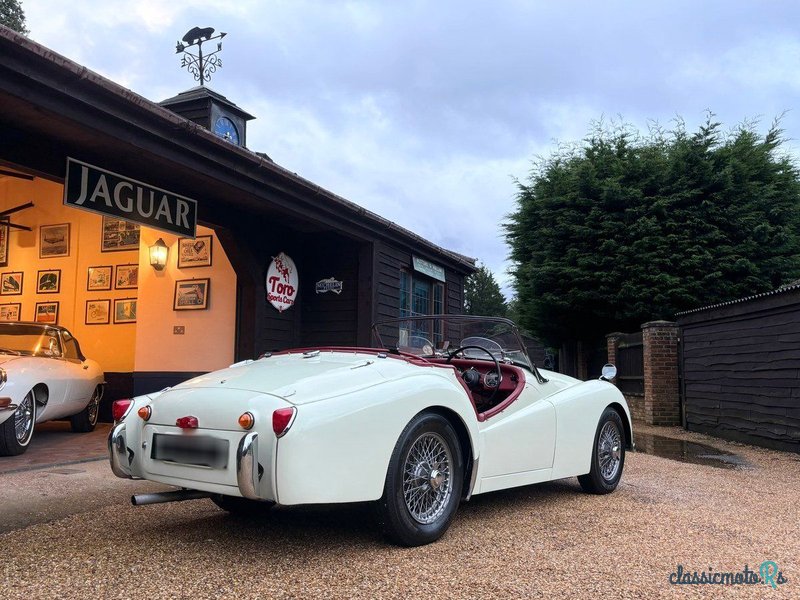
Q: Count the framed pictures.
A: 13